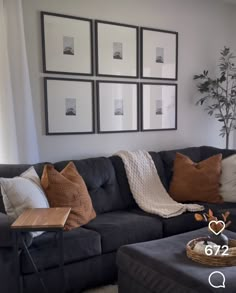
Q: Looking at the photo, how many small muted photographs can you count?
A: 6